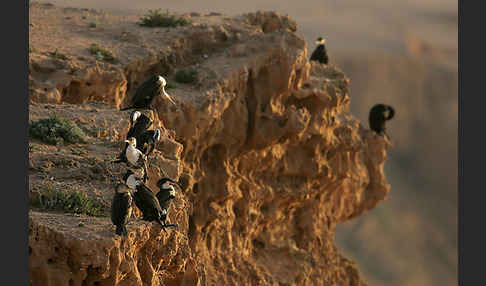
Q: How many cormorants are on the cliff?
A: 9